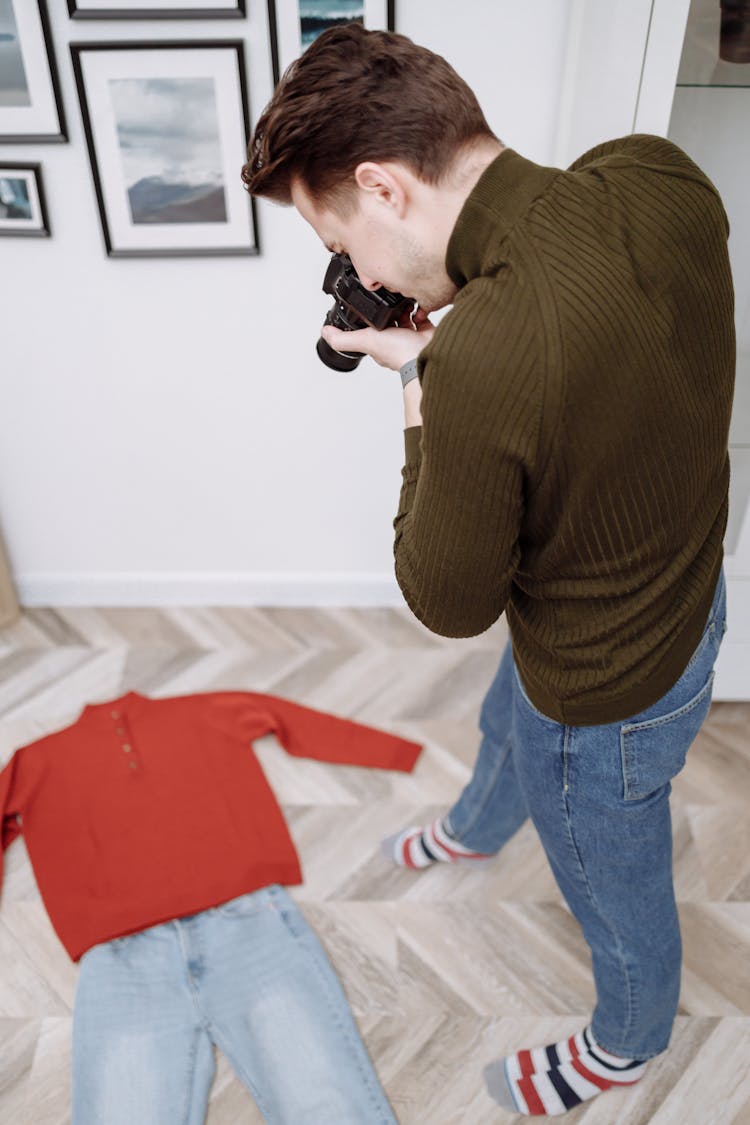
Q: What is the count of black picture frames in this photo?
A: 5